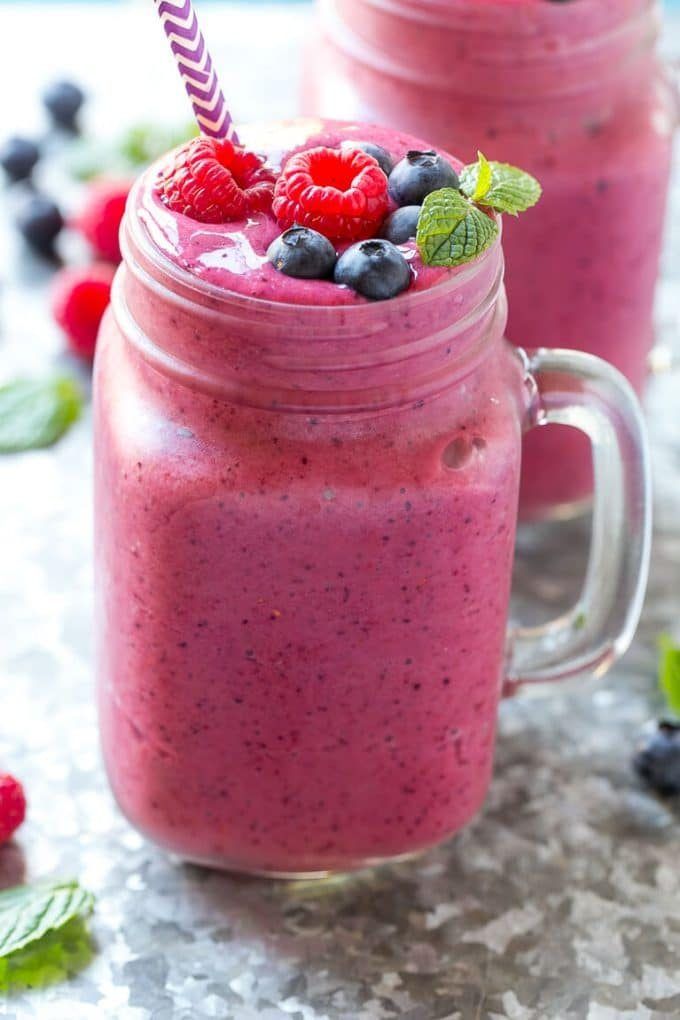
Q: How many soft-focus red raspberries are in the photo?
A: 3